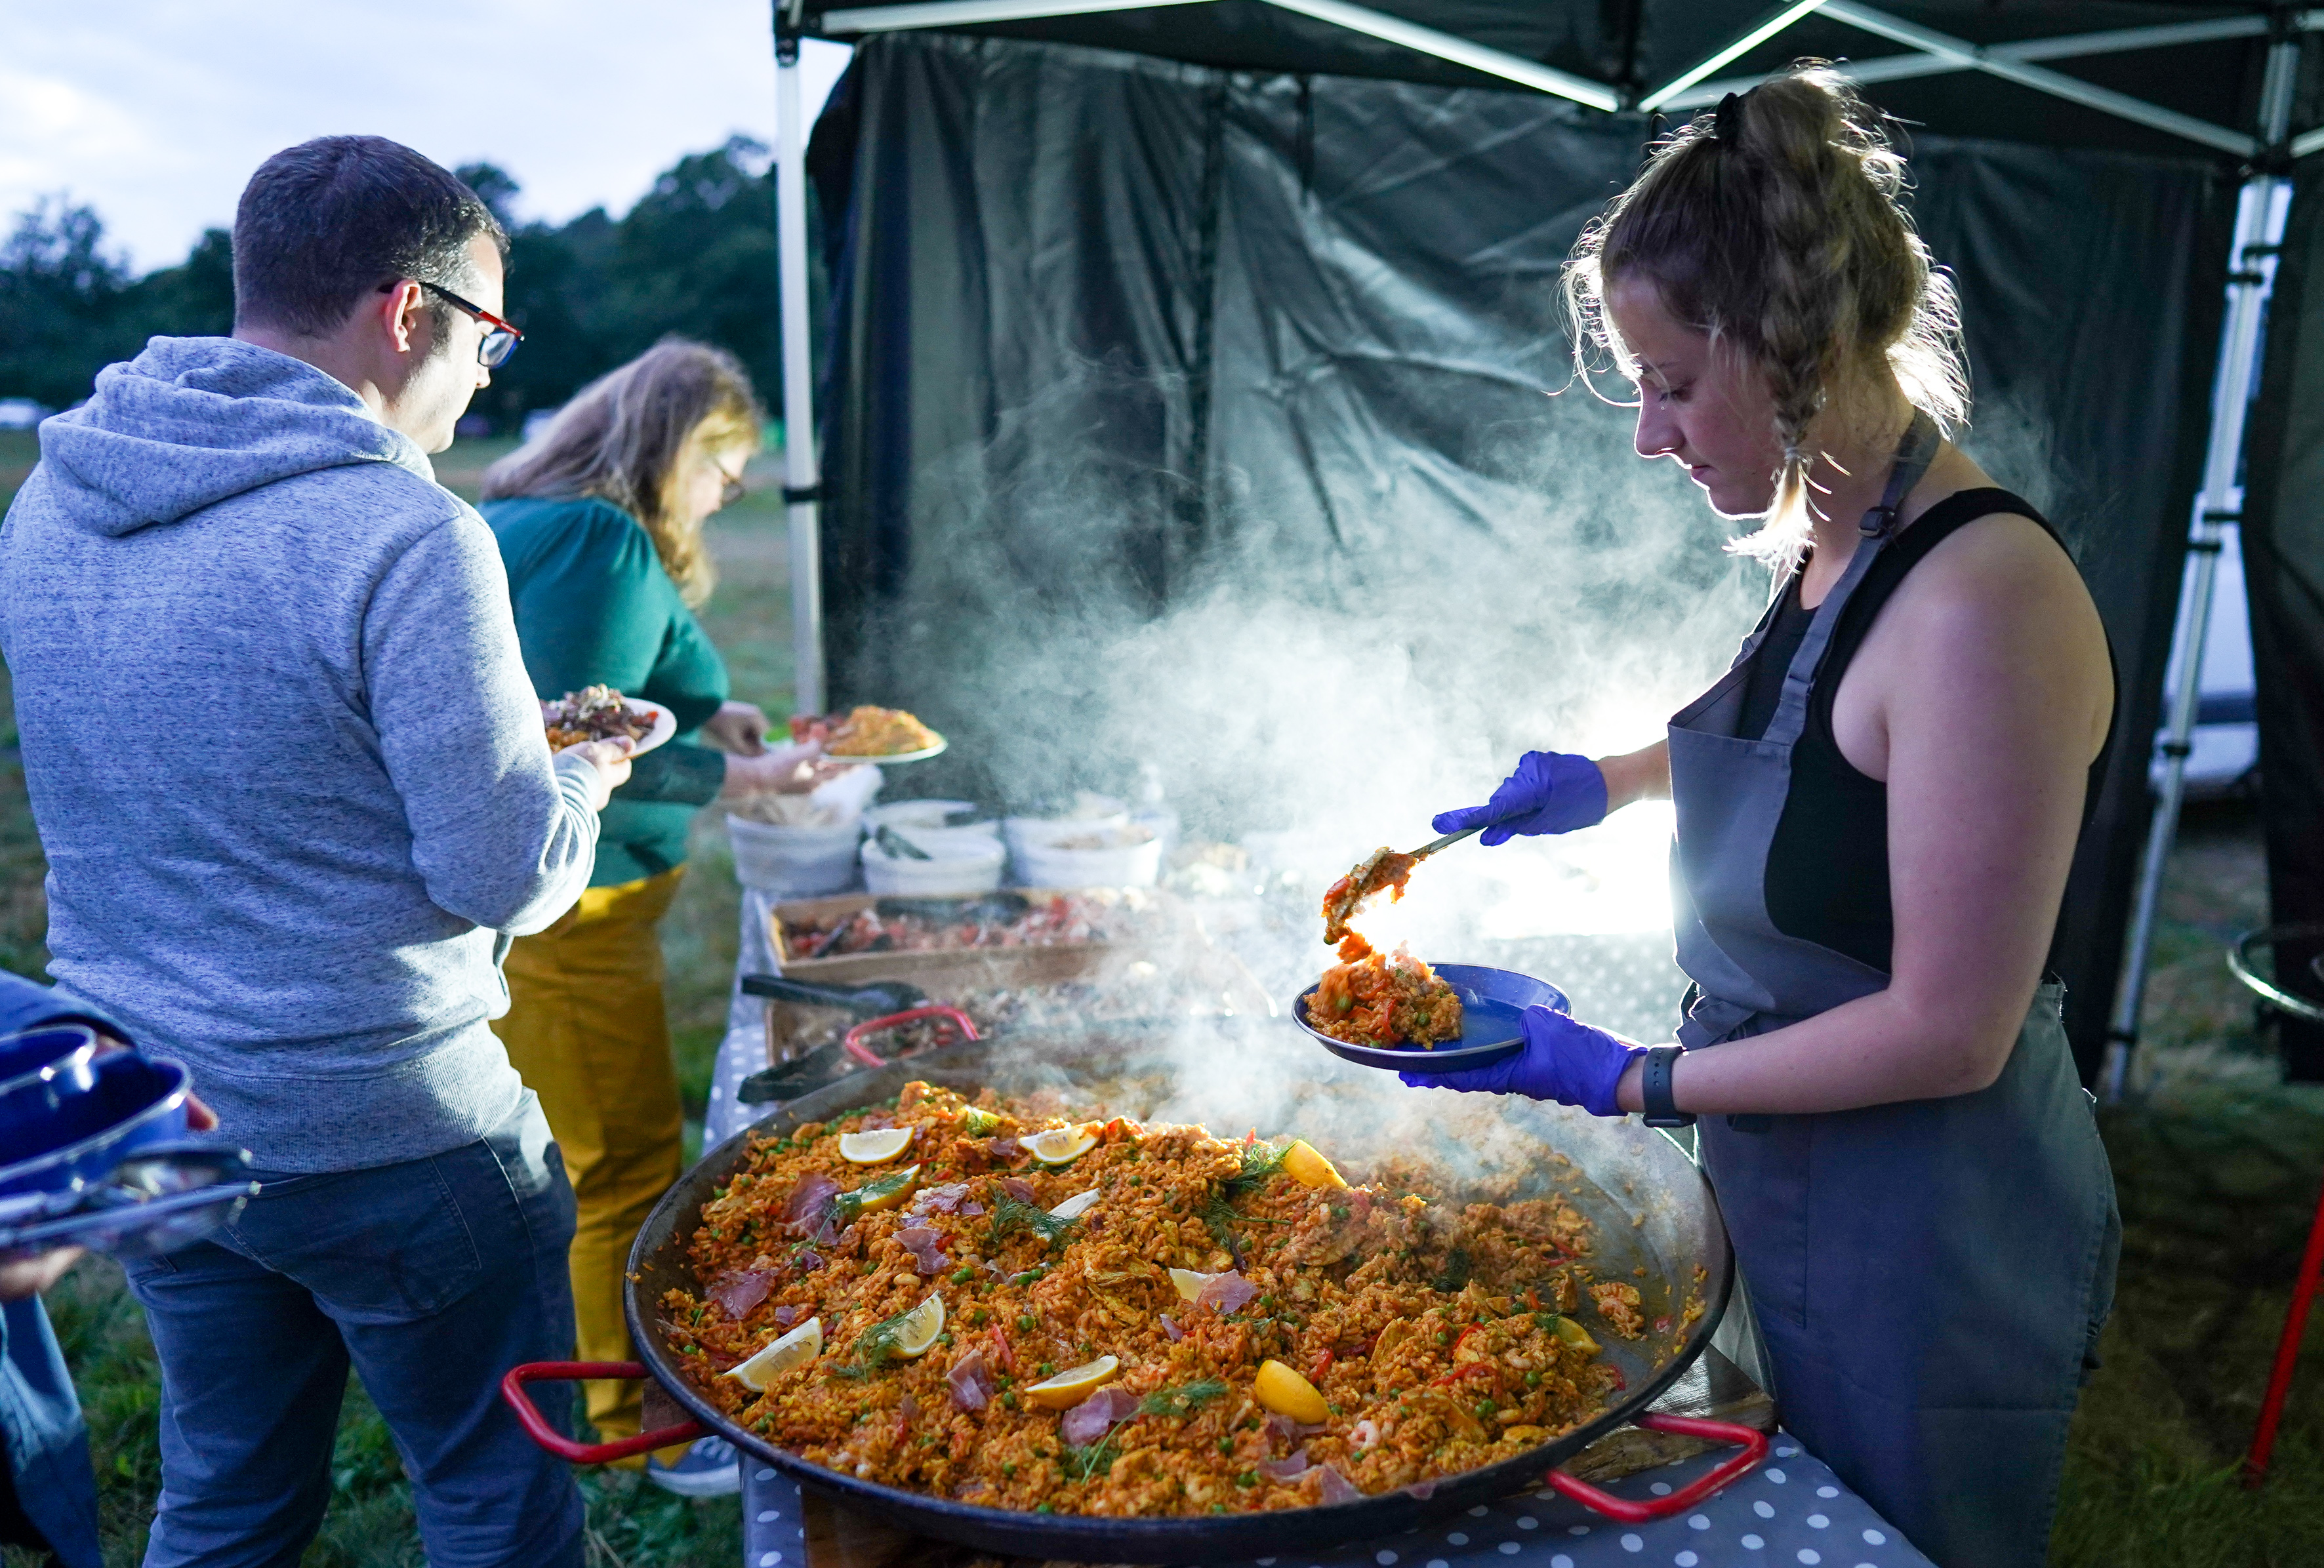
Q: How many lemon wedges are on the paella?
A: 12